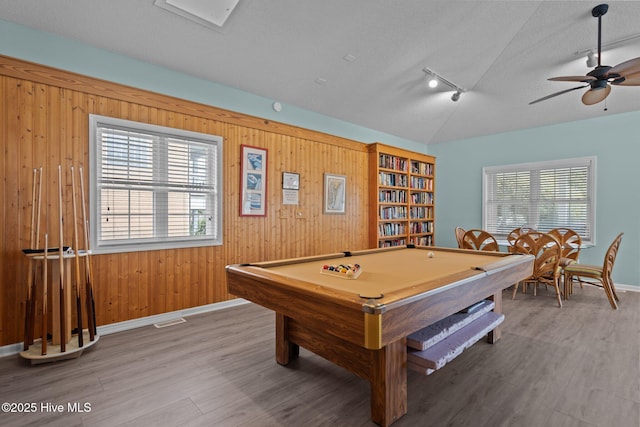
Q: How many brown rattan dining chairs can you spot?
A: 6